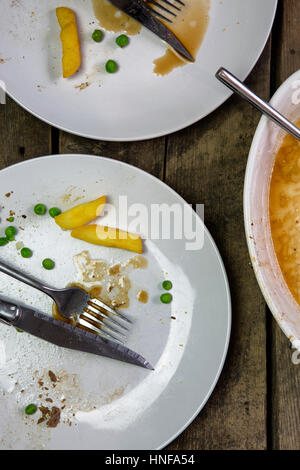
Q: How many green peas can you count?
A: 12